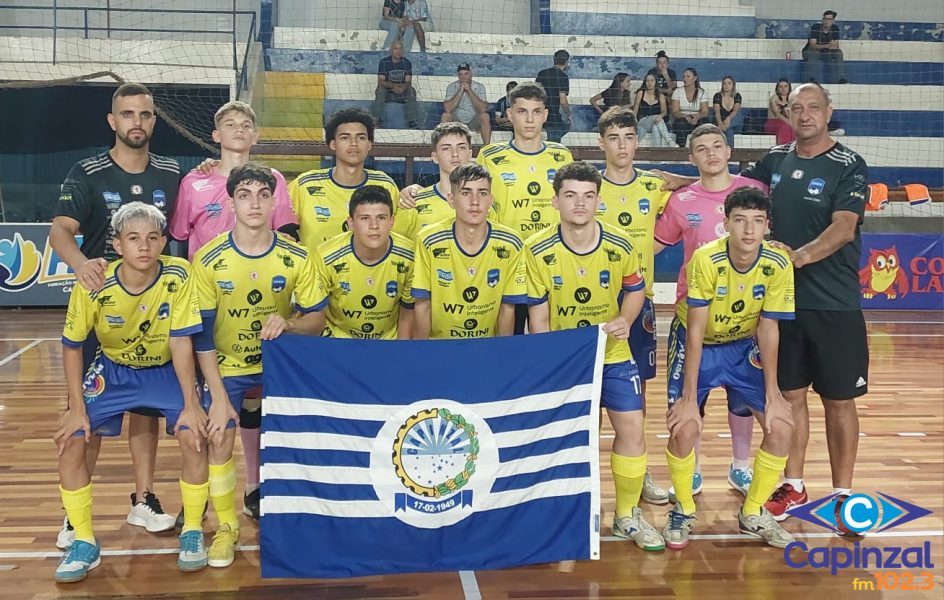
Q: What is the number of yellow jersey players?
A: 10